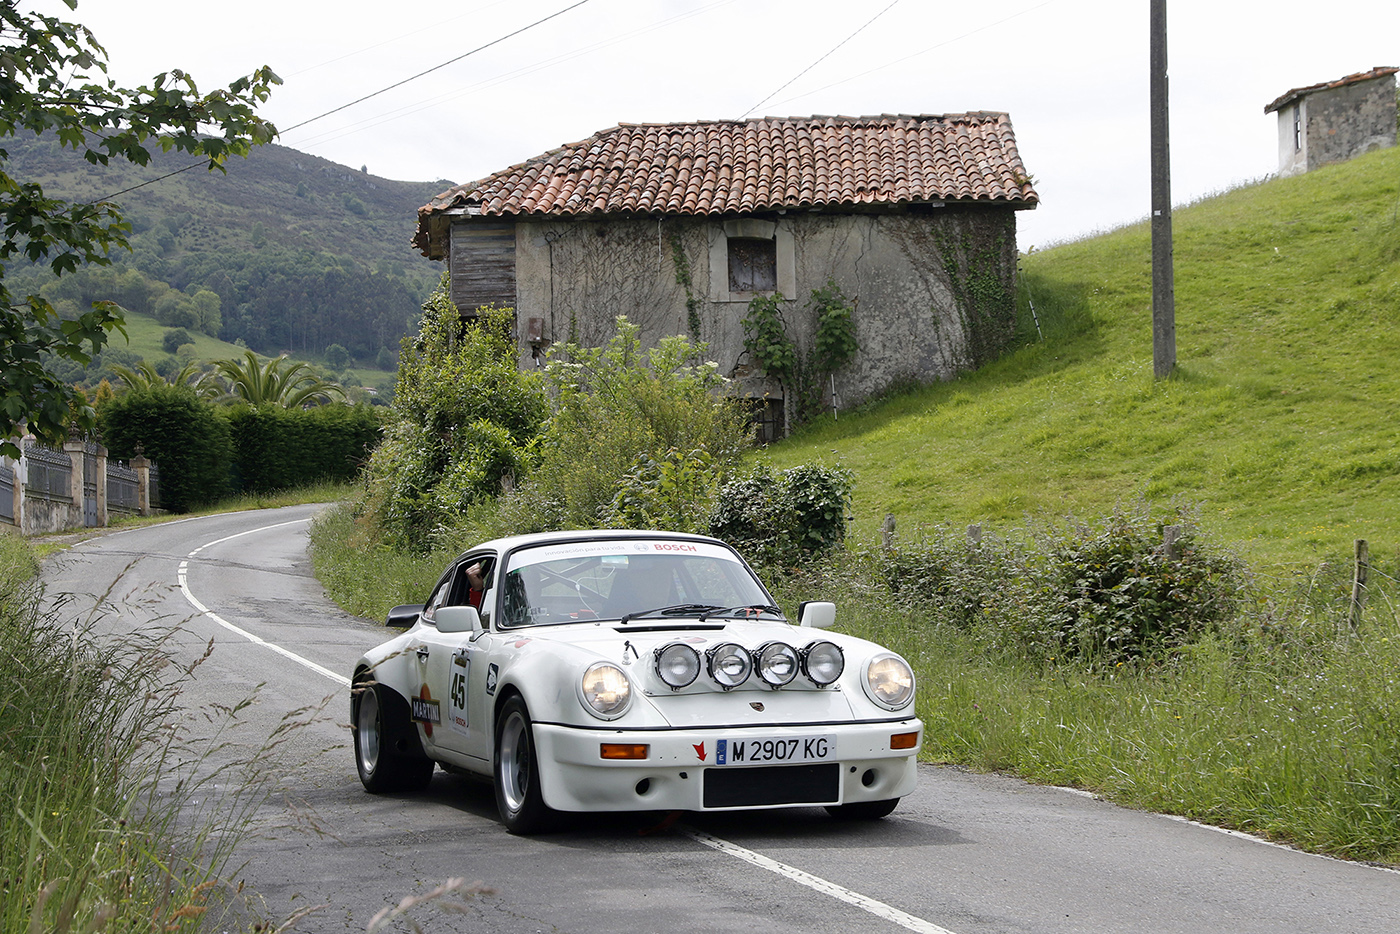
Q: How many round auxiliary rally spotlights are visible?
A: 4